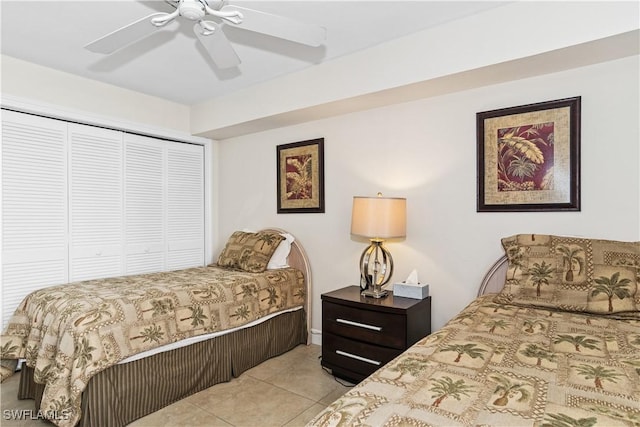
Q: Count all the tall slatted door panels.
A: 4